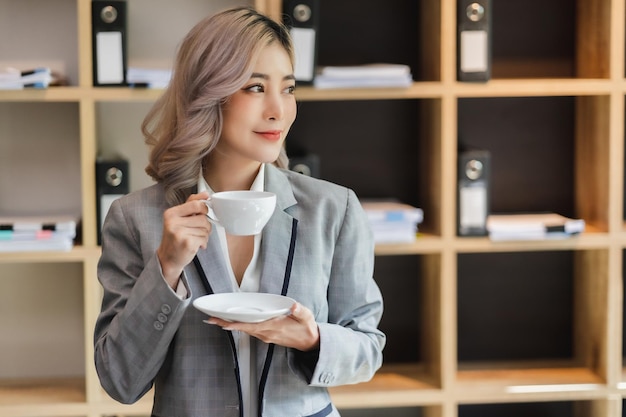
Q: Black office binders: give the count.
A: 6